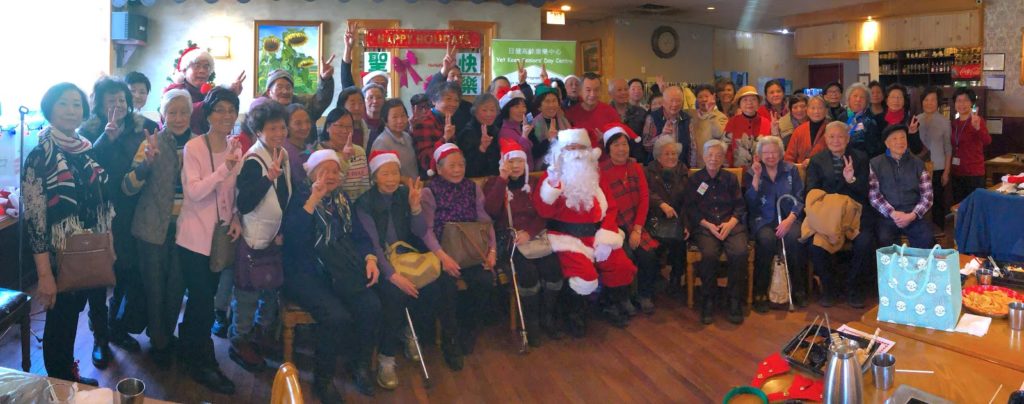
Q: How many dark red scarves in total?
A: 1